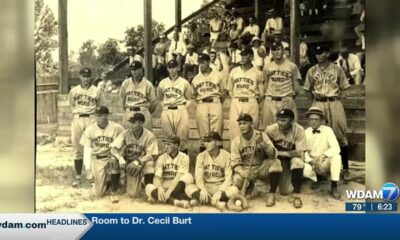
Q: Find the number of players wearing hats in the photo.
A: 13